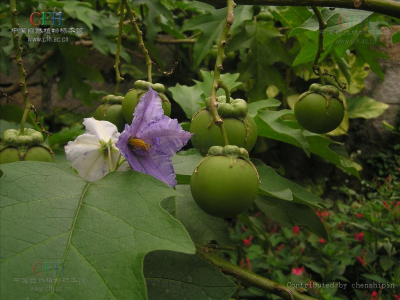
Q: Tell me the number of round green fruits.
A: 6